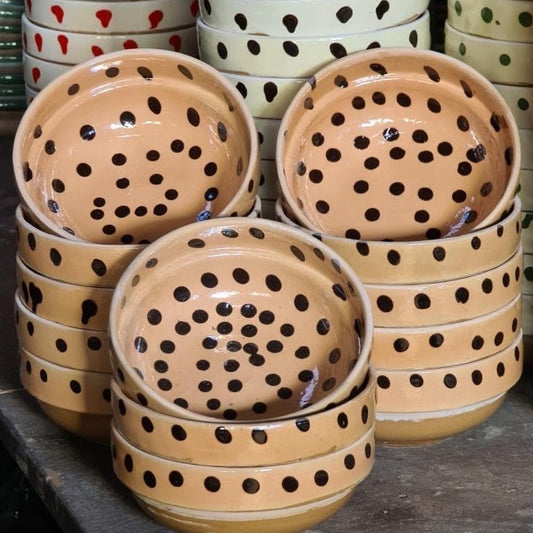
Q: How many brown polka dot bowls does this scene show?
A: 13